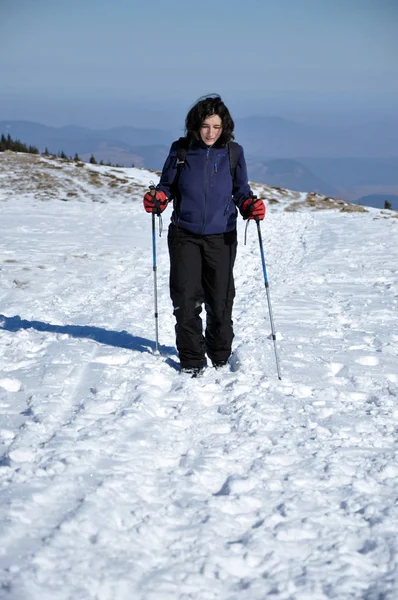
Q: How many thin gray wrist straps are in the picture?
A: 2